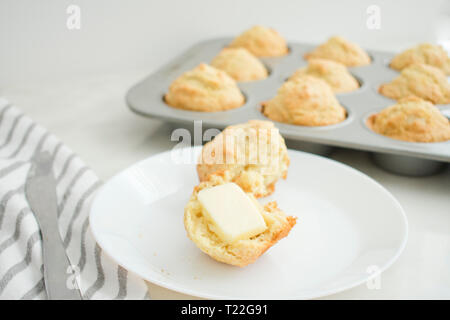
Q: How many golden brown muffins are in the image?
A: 10